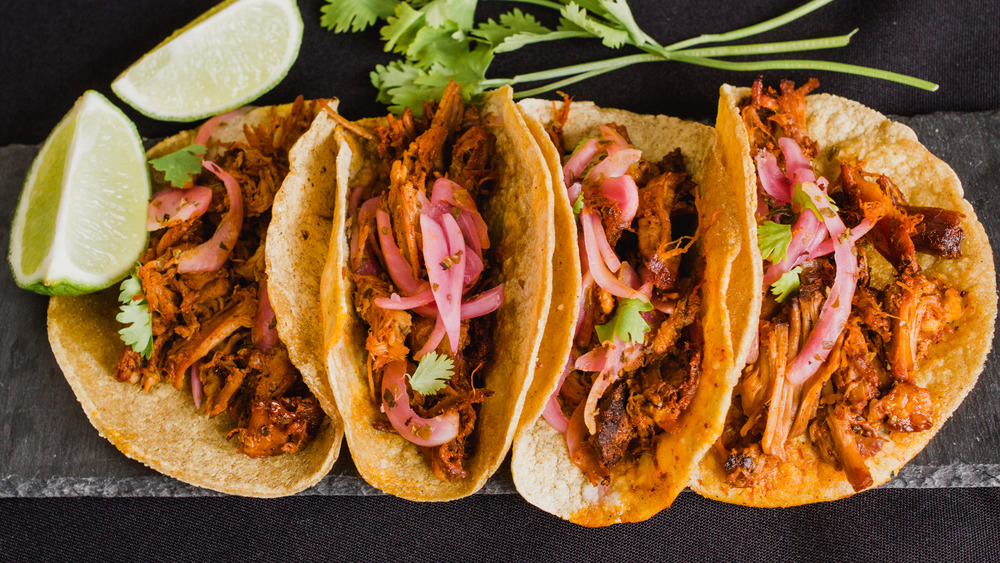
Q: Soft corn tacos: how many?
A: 4